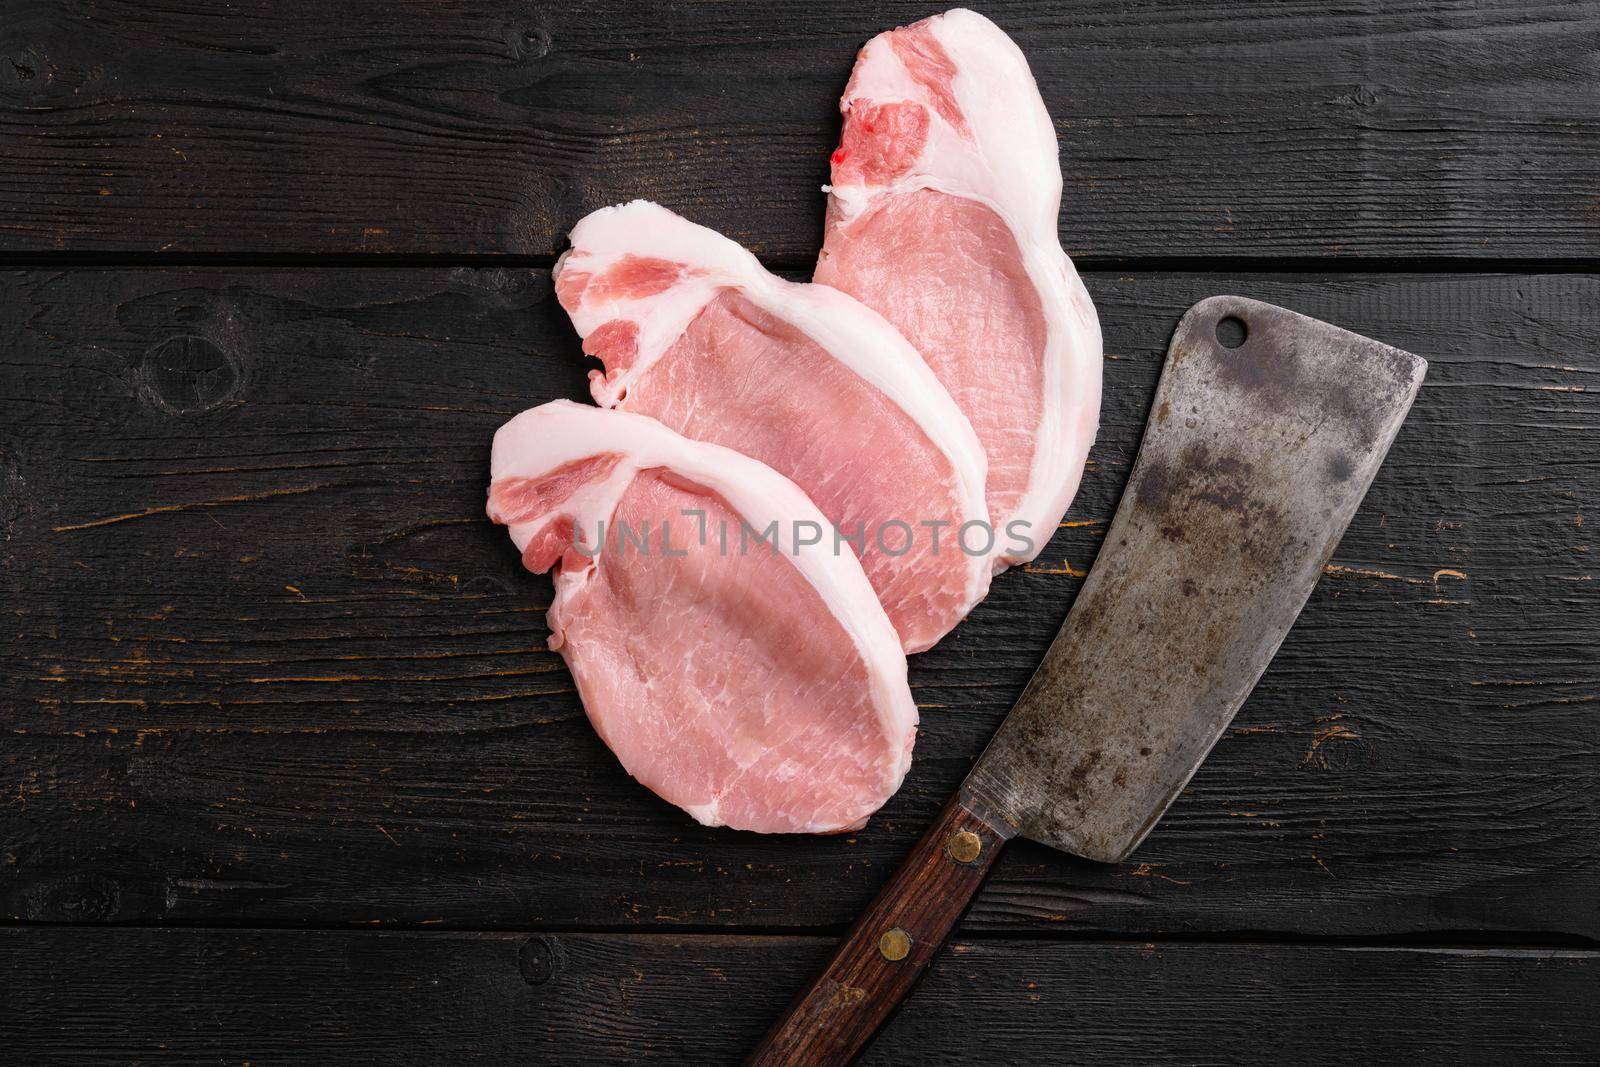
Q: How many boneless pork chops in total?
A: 3